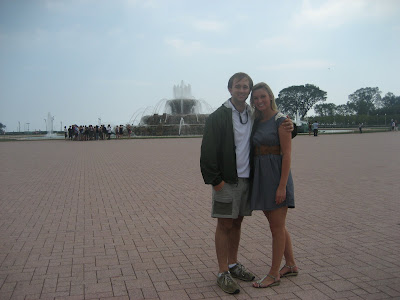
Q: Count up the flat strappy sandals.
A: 2